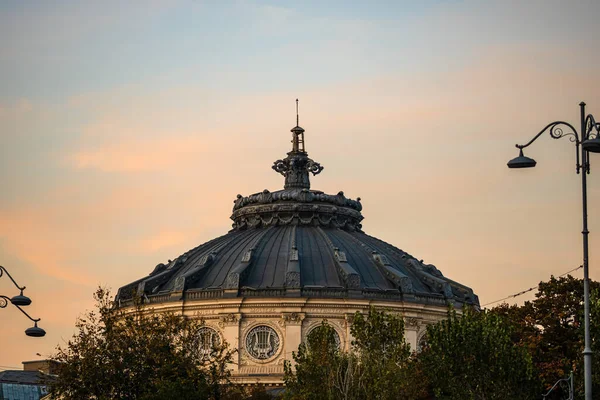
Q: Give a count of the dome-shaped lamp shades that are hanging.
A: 4